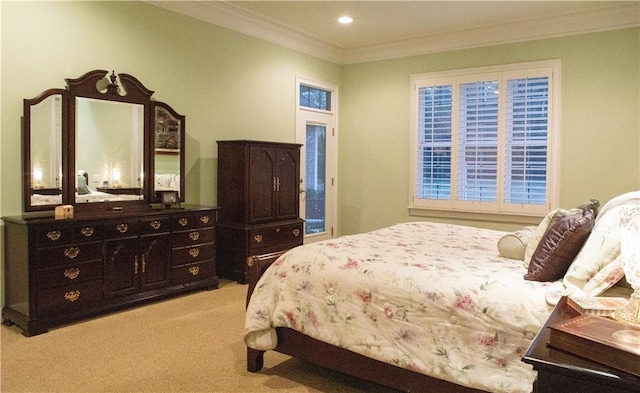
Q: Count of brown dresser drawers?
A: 12